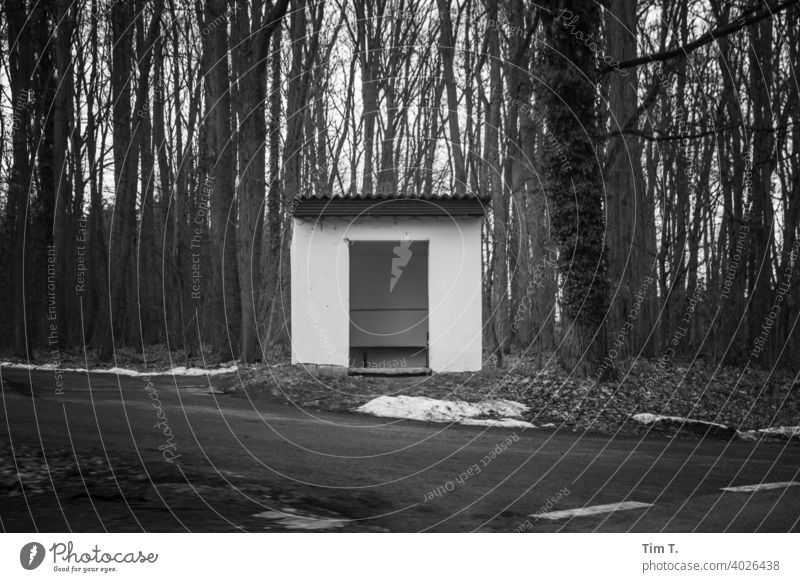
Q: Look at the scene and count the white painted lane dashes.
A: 2